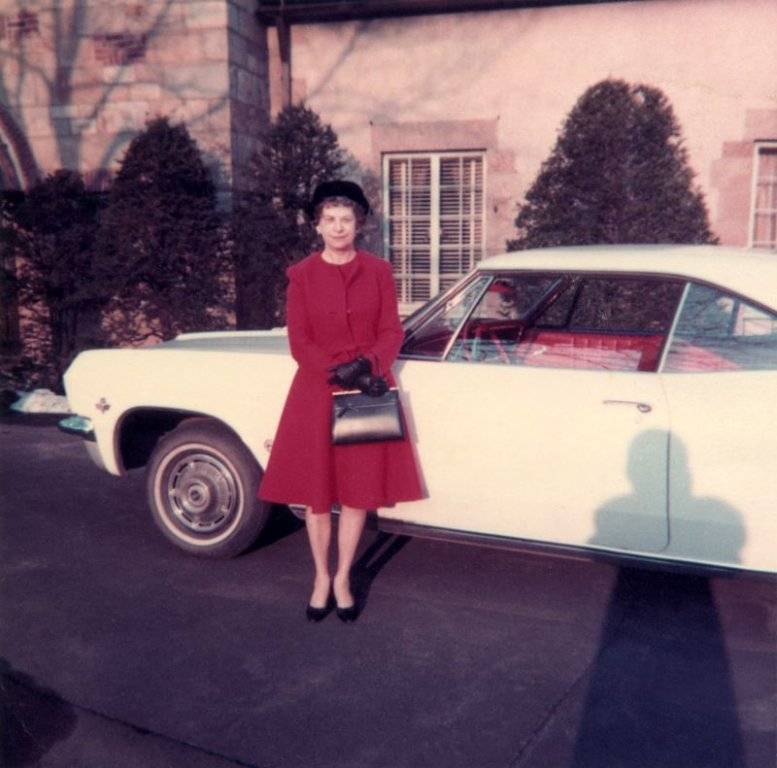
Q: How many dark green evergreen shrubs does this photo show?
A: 4